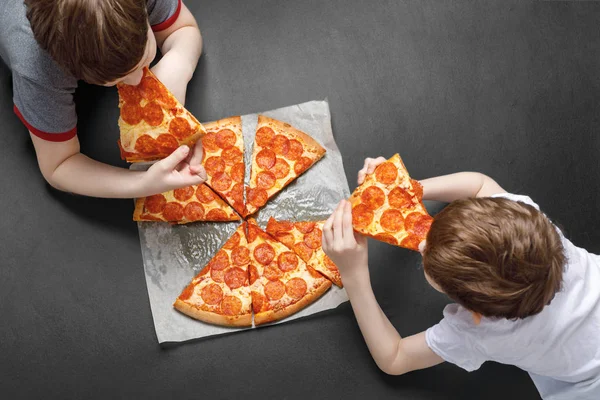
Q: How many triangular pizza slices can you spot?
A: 8